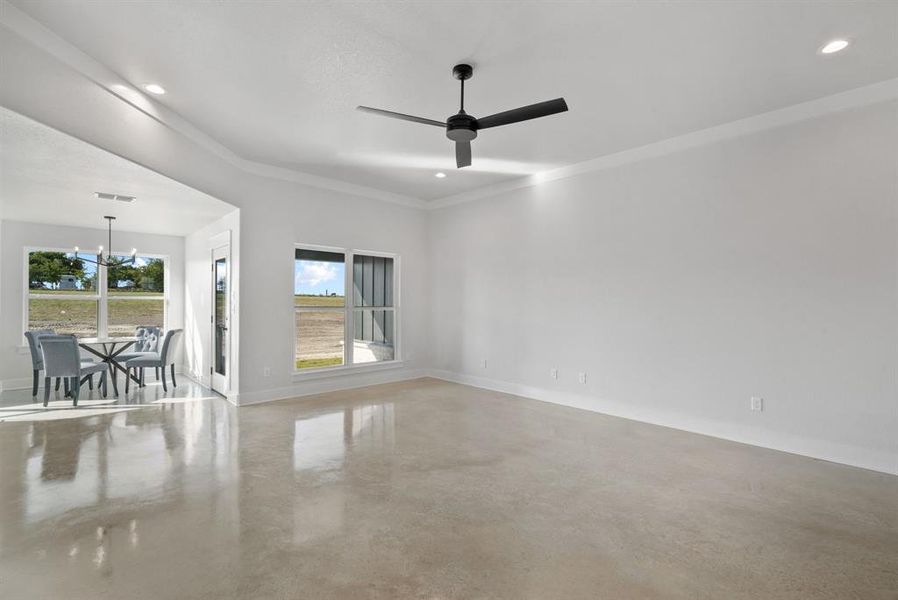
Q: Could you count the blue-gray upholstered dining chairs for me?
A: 4